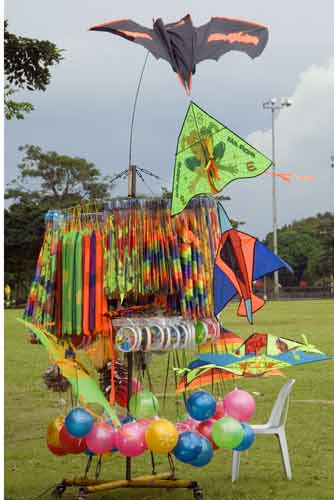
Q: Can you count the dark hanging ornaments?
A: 2